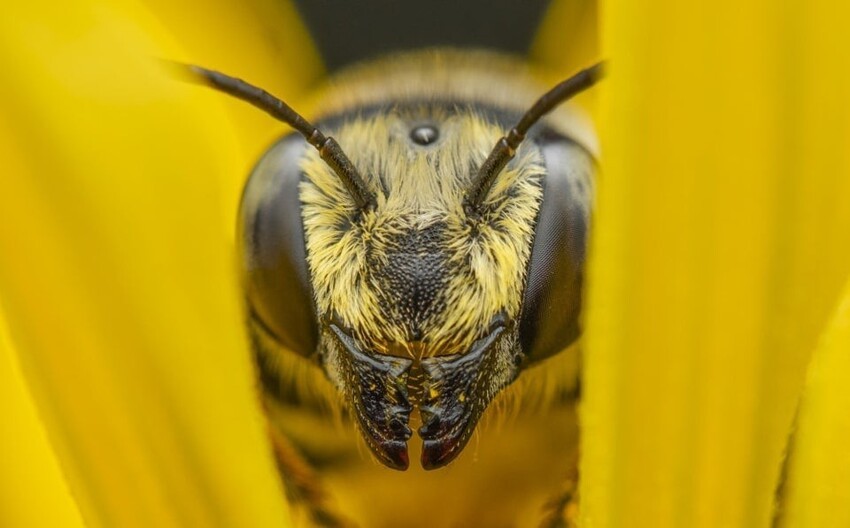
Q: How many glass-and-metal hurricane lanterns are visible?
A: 0